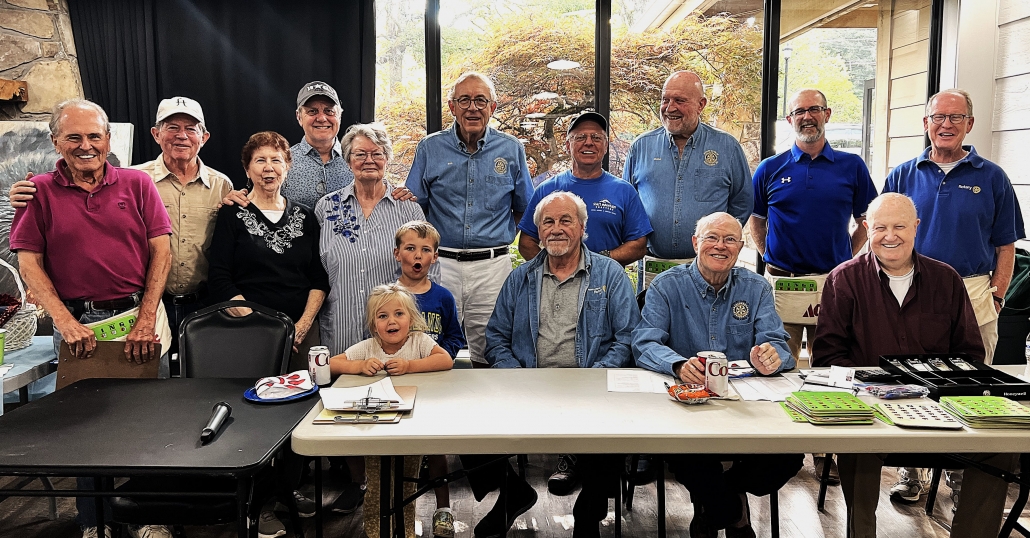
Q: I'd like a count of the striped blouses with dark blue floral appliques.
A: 1